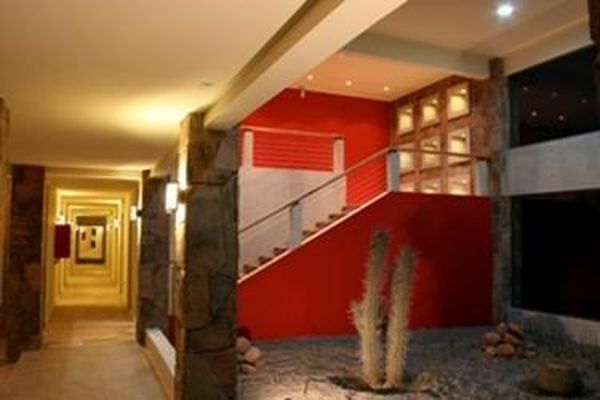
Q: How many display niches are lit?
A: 9